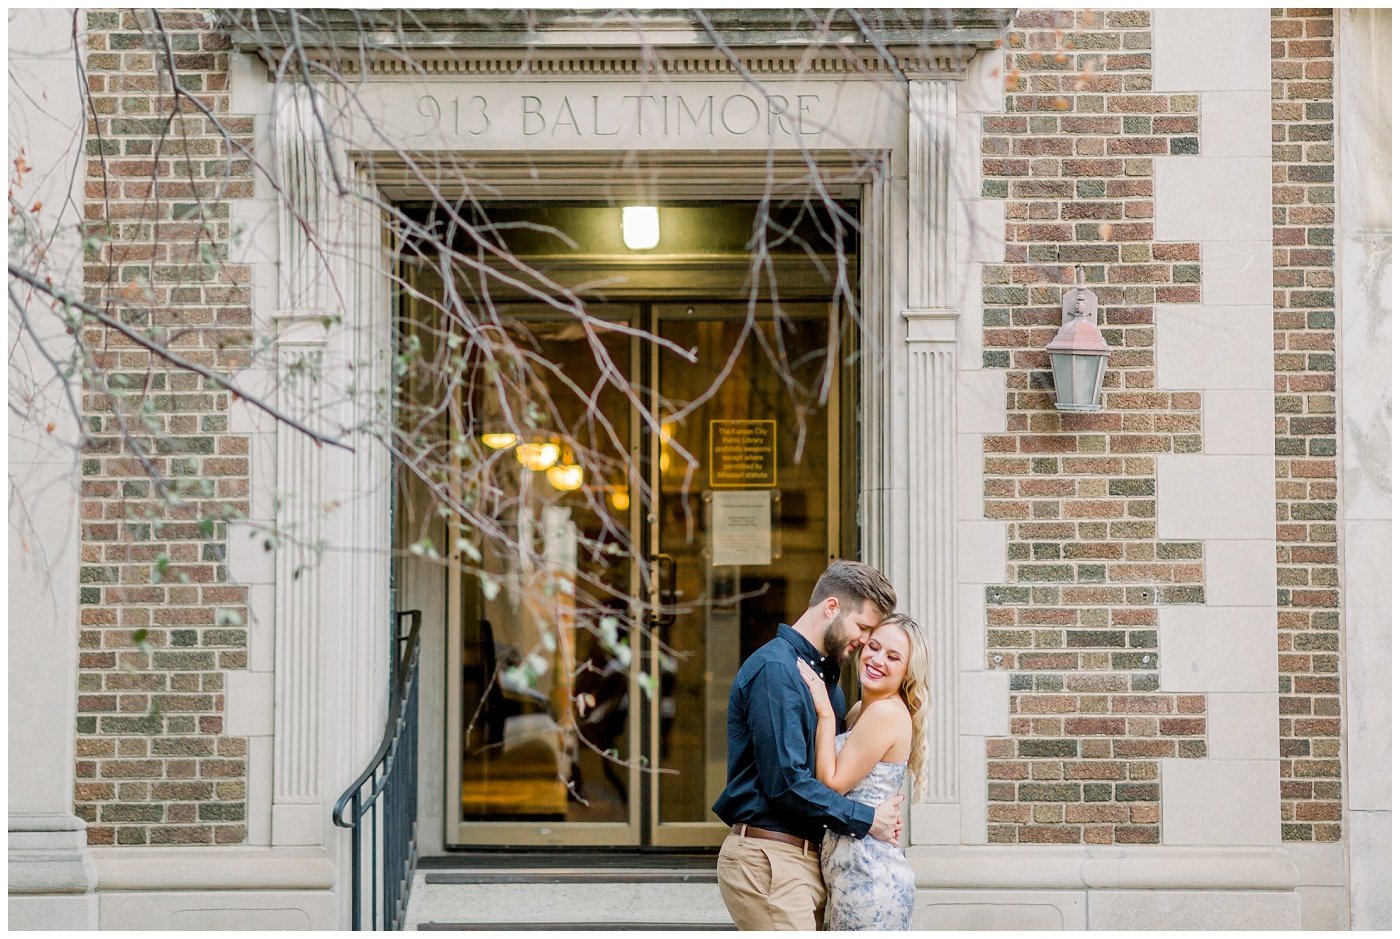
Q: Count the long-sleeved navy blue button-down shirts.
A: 1